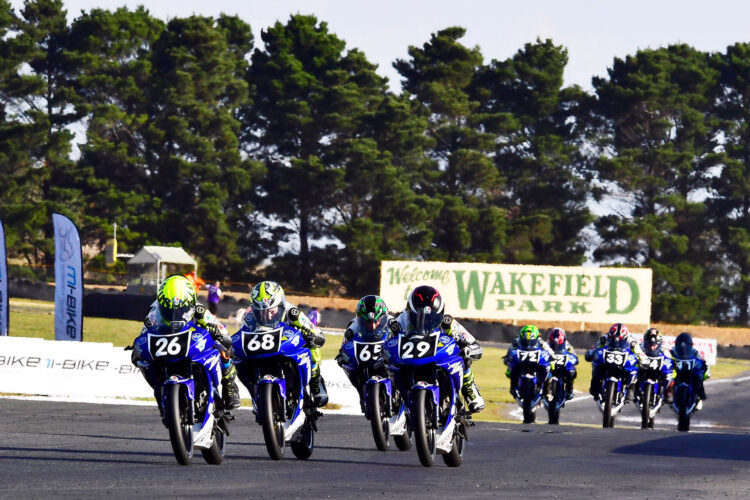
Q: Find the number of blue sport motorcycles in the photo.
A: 9